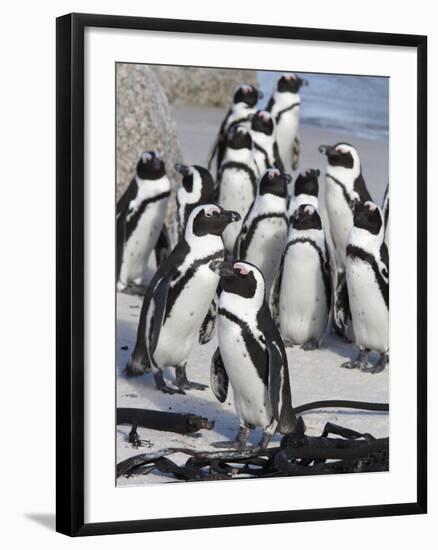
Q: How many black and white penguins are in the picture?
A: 13